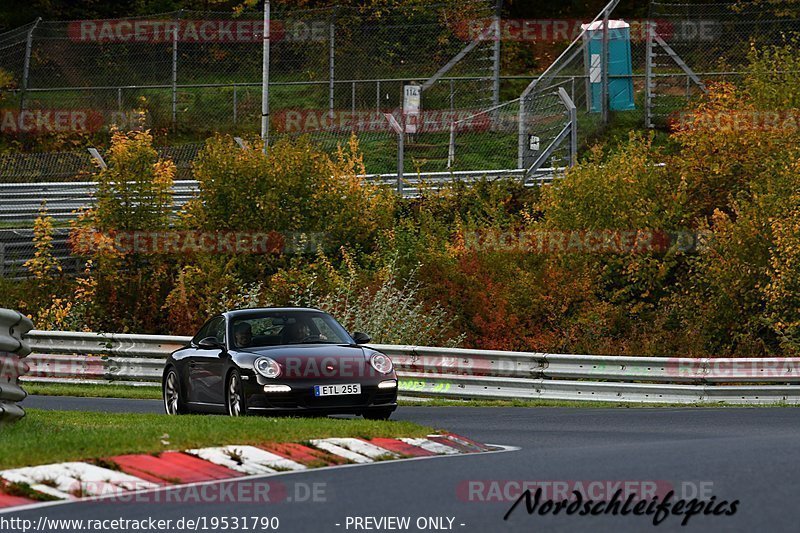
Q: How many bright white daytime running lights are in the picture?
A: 2